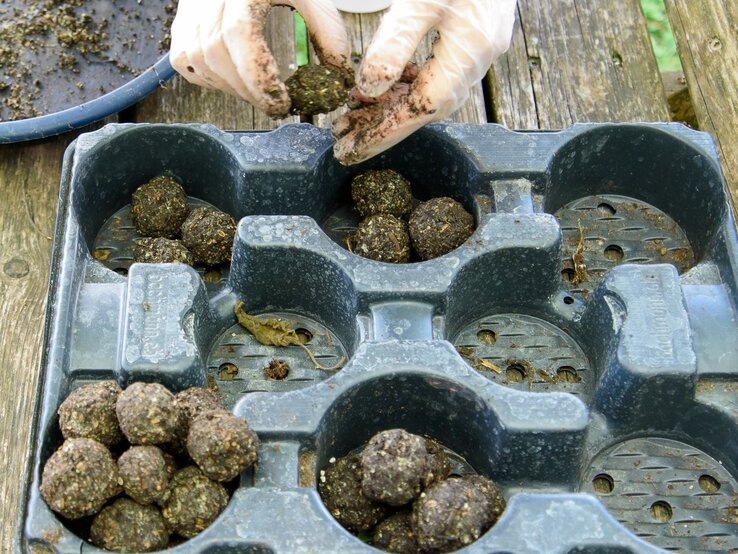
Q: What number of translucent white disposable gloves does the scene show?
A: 2